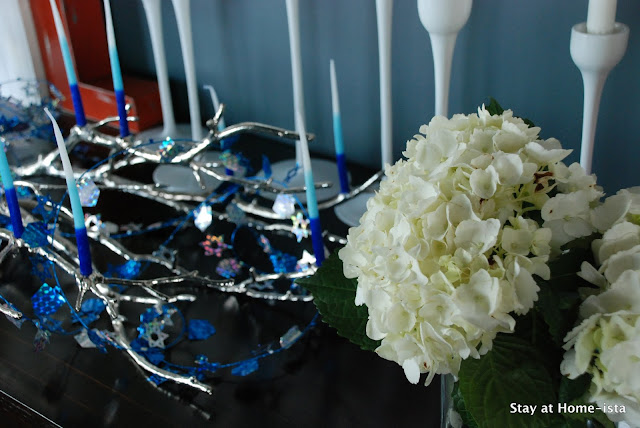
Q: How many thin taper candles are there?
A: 7